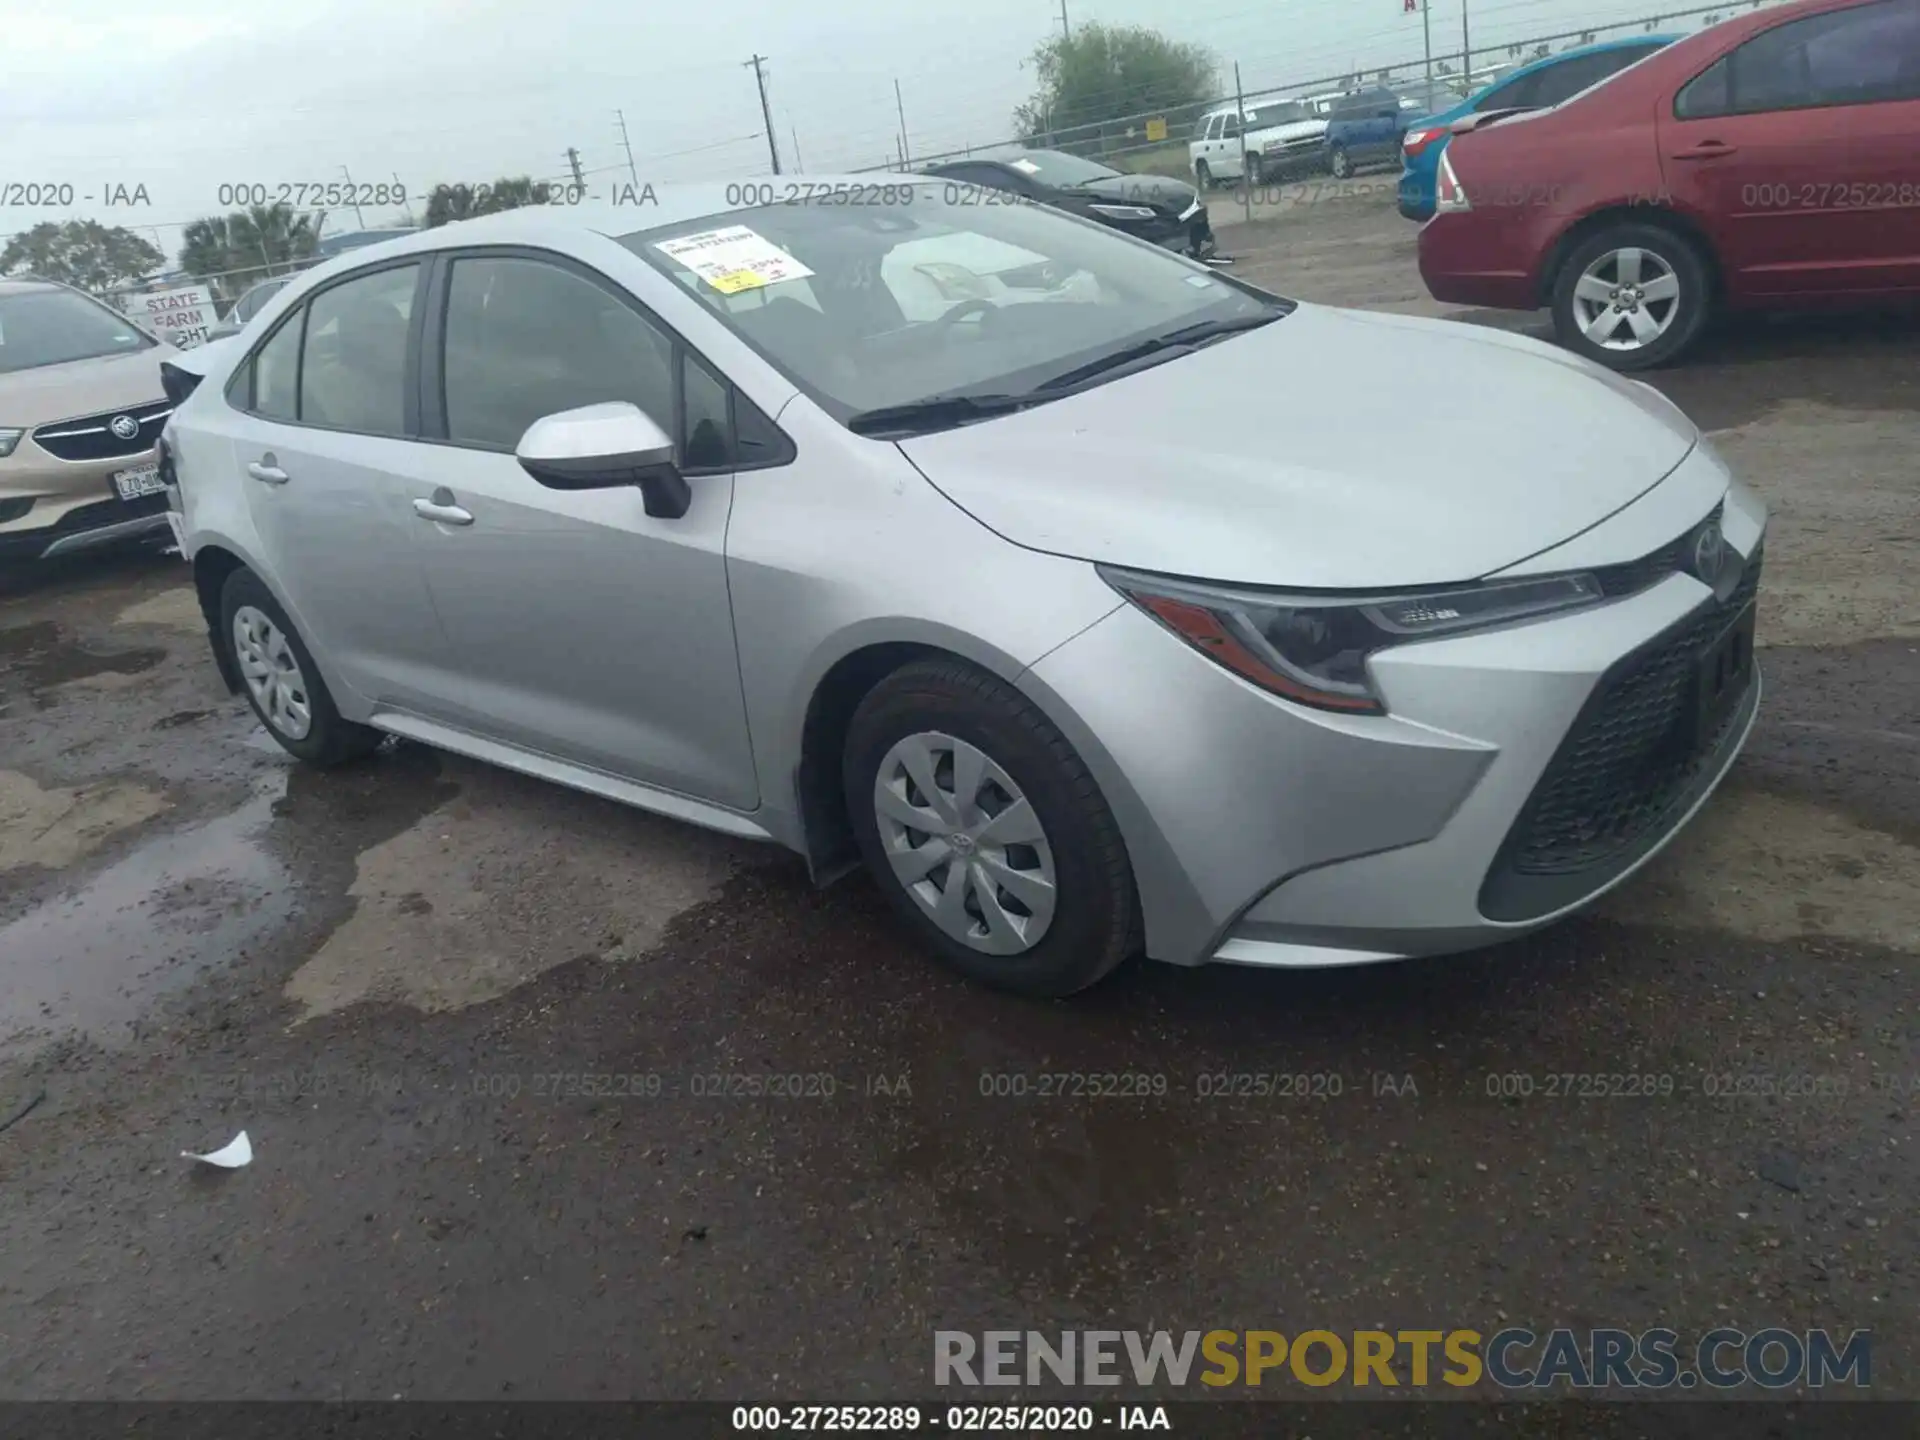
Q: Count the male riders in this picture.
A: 0